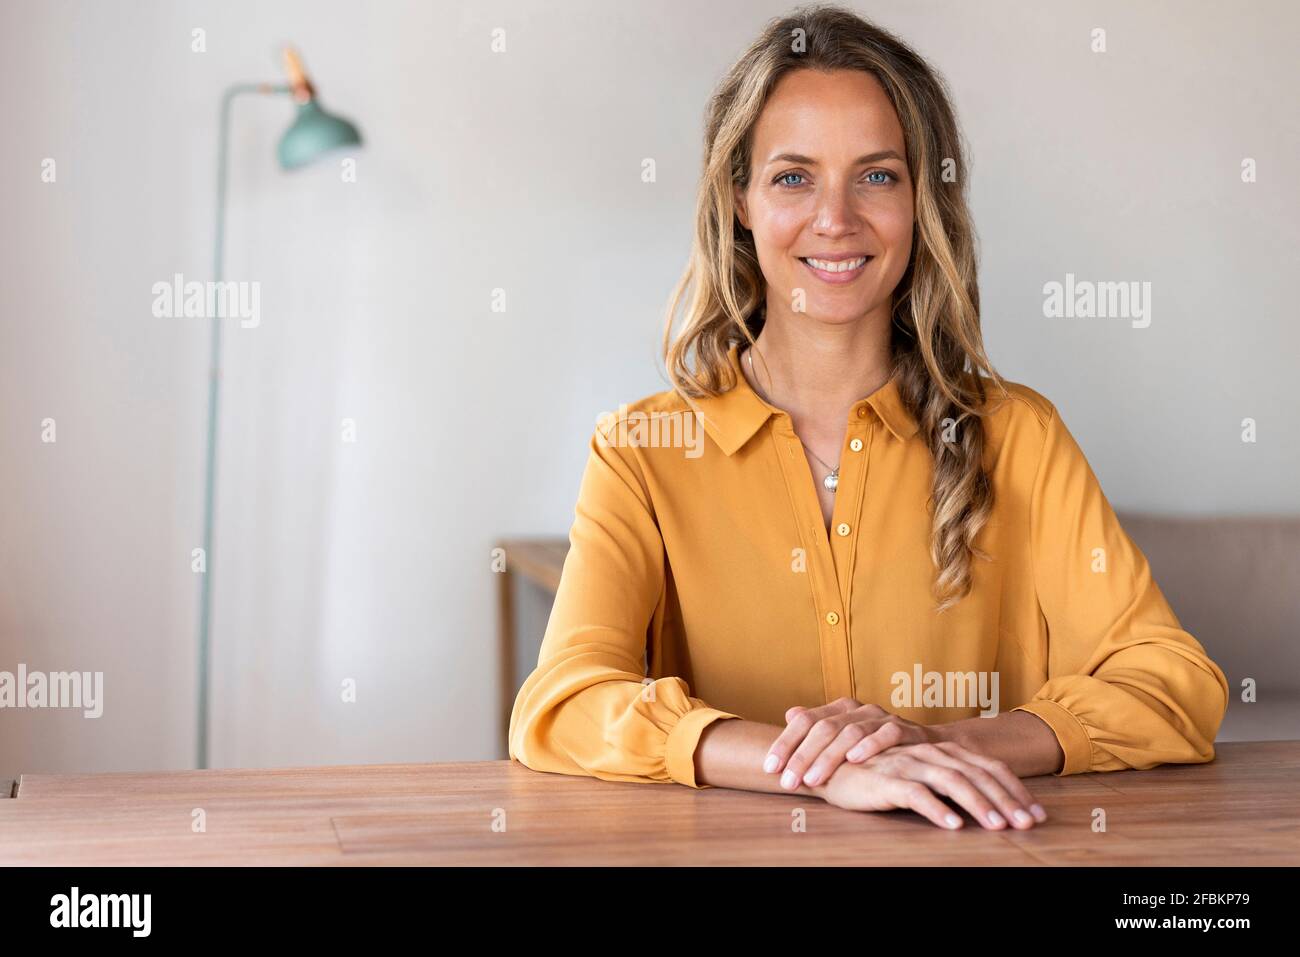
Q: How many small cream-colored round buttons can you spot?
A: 3